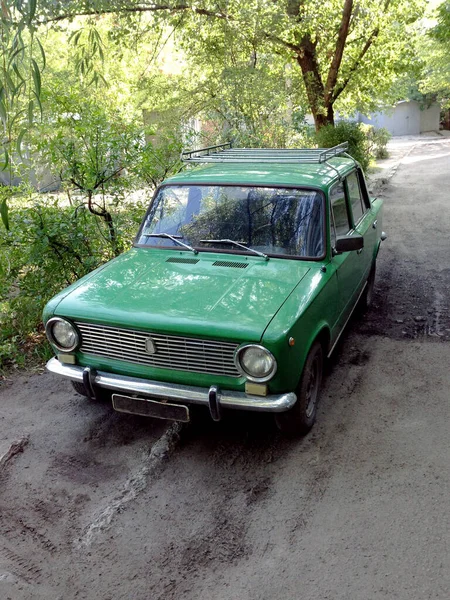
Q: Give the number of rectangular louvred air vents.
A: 2